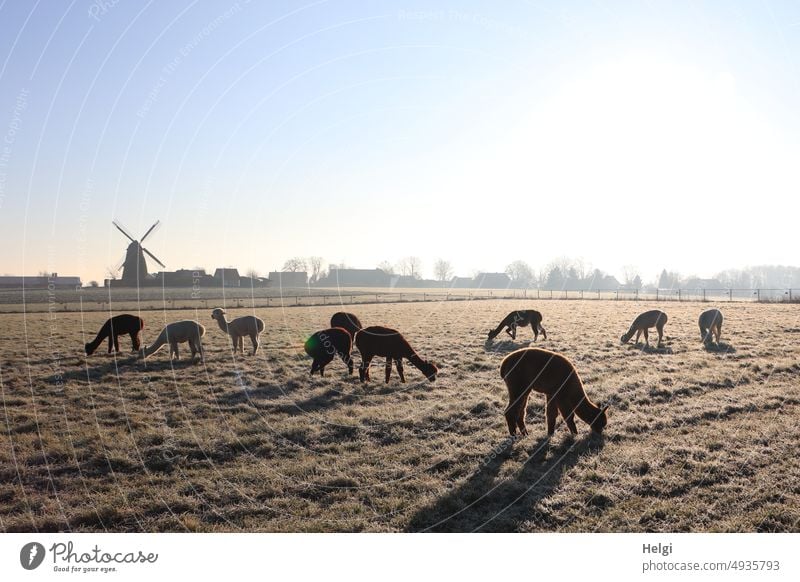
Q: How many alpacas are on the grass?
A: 10